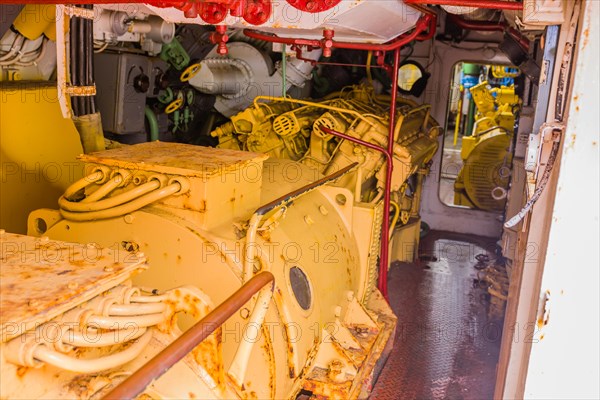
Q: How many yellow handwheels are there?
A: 2